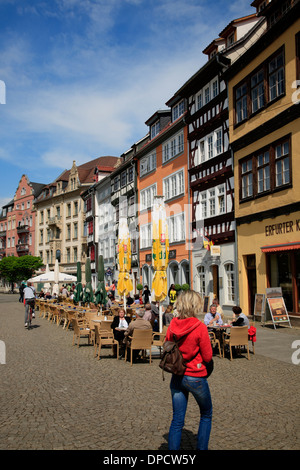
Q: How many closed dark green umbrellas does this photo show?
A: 3